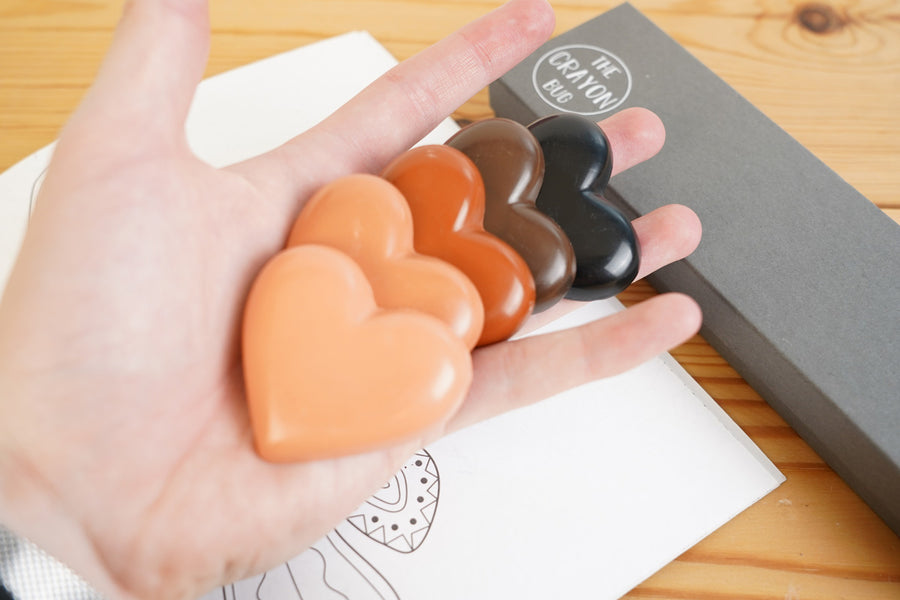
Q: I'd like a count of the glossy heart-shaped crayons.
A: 5